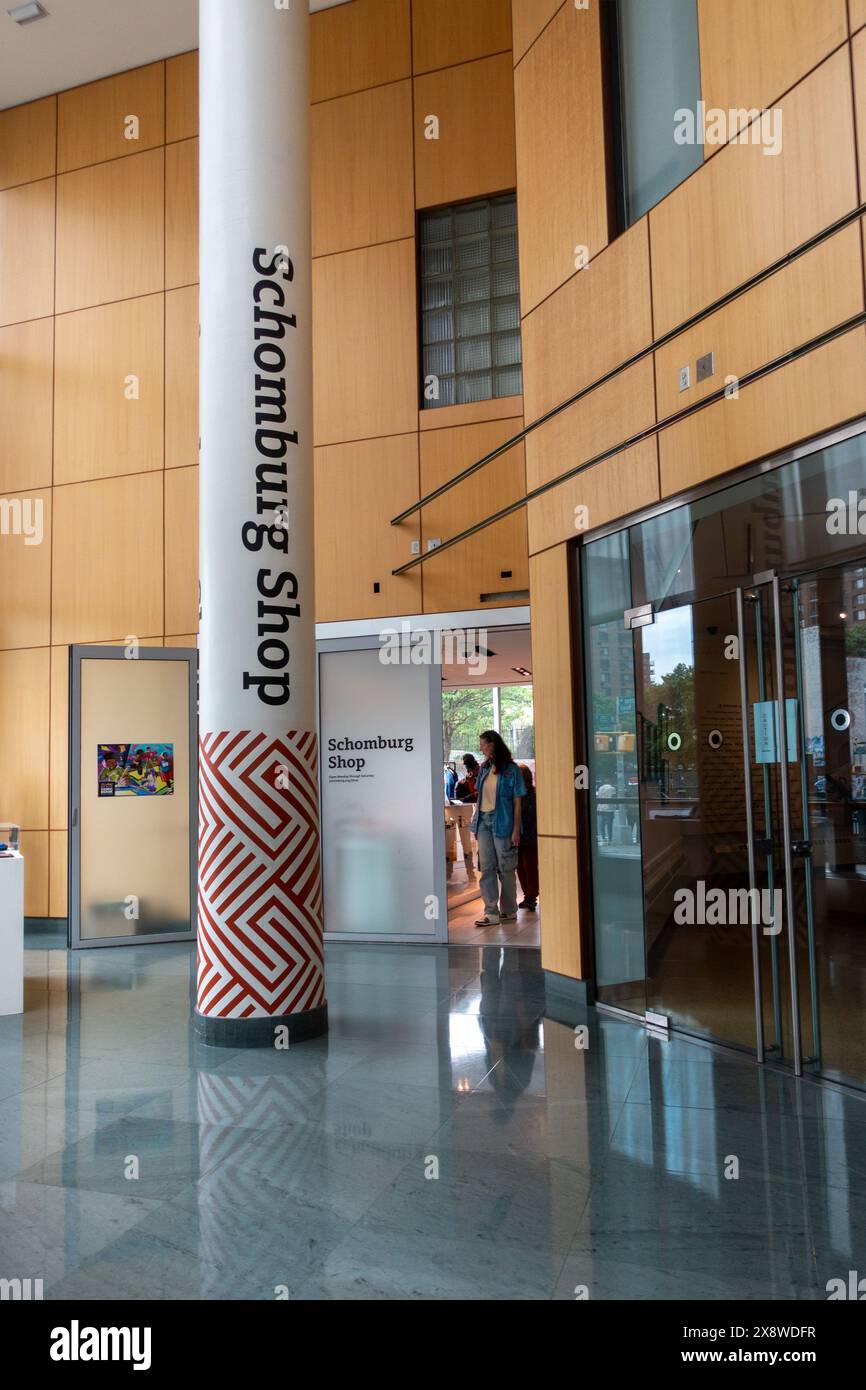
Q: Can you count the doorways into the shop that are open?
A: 1